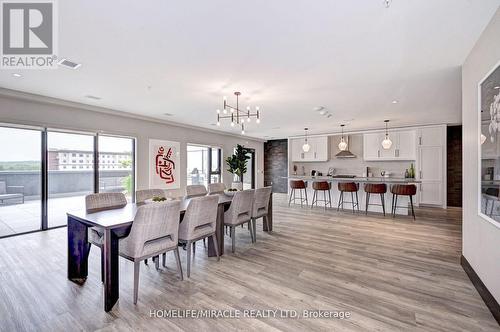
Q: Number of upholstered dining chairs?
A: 8